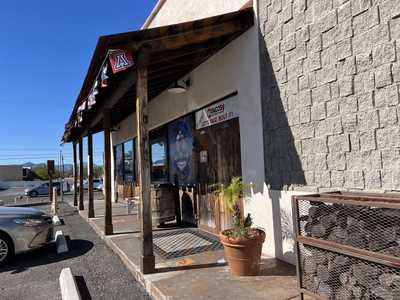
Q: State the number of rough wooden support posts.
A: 5